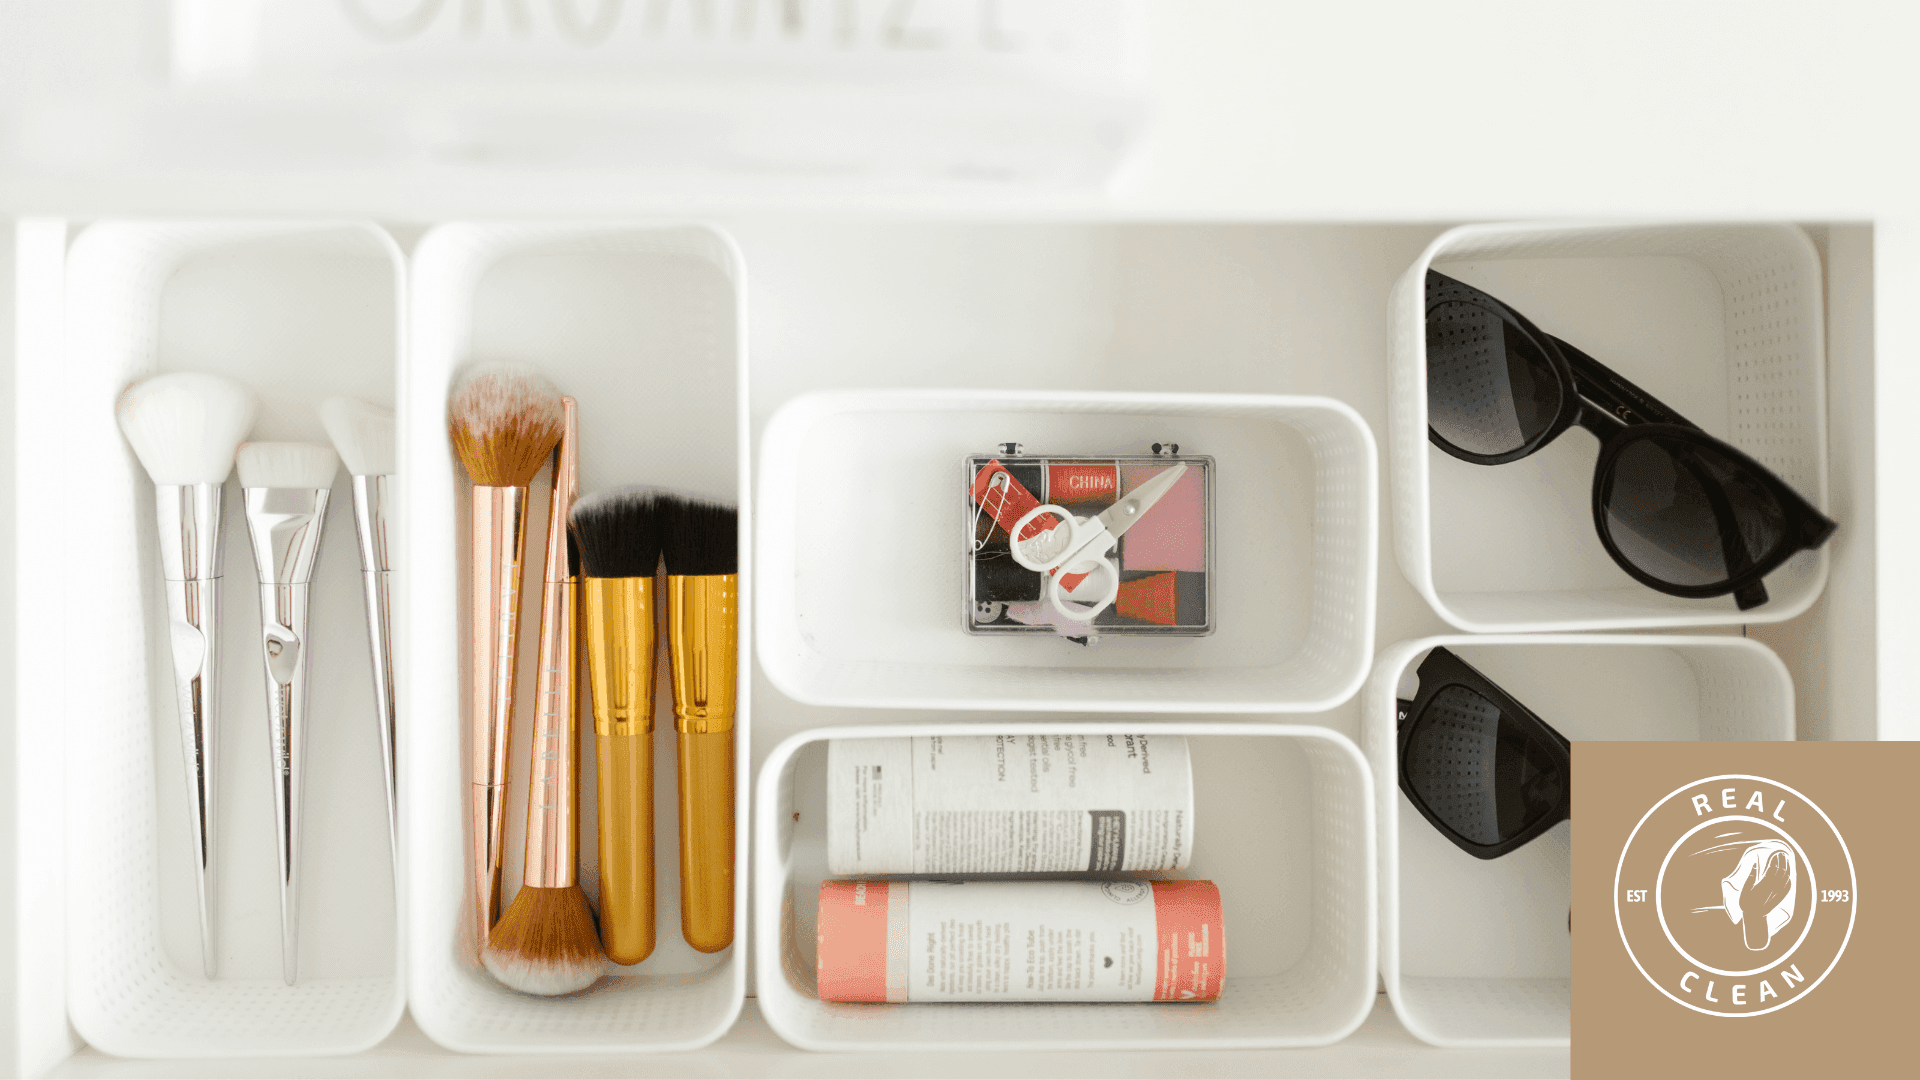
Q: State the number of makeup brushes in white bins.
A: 7